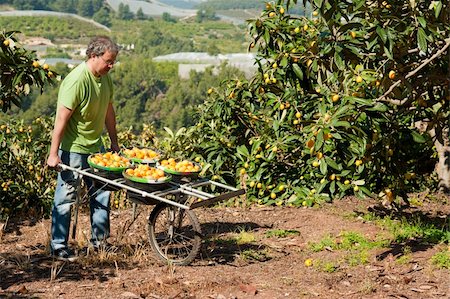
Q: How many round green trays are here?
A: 4